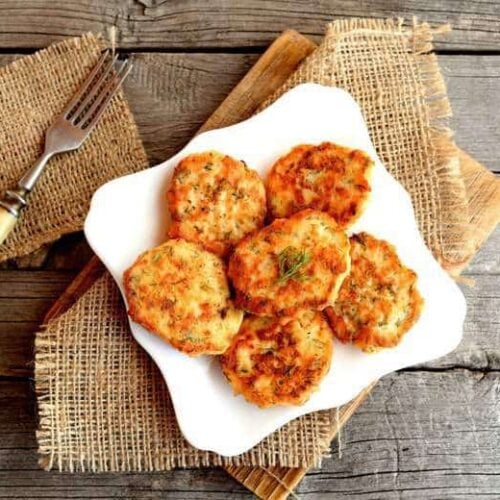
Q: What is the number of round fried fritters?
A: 6